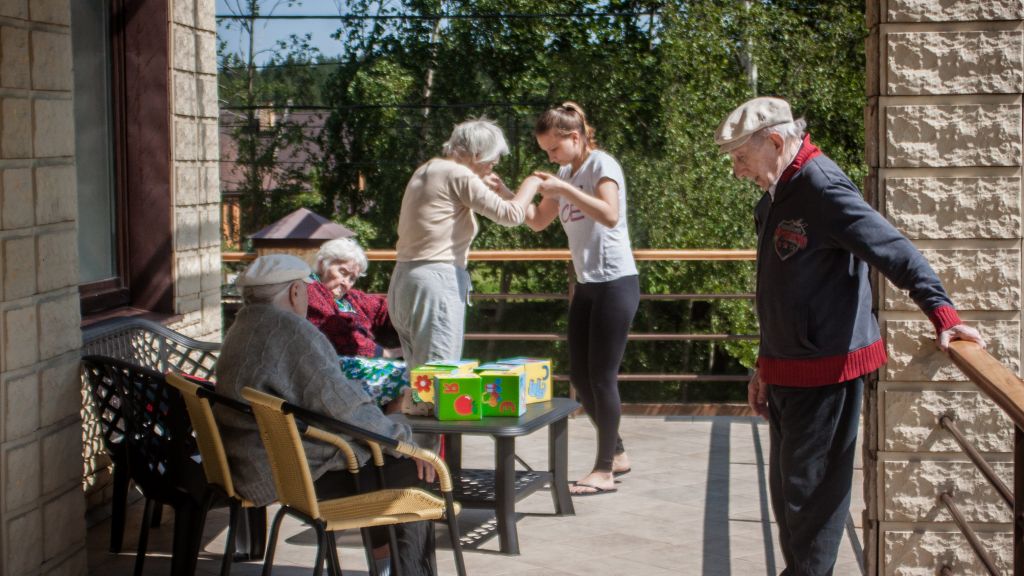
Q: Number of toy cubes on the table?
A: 6